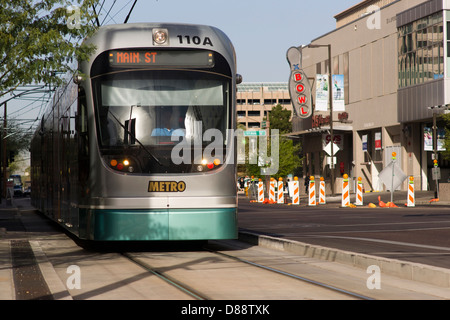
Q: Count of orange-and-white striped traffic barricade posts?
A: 9